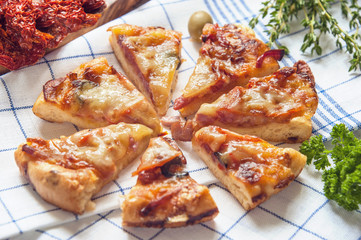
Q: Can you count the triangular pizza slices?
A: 7